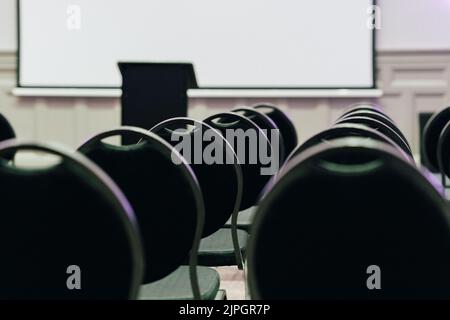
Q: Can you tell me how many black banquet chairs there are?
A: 15